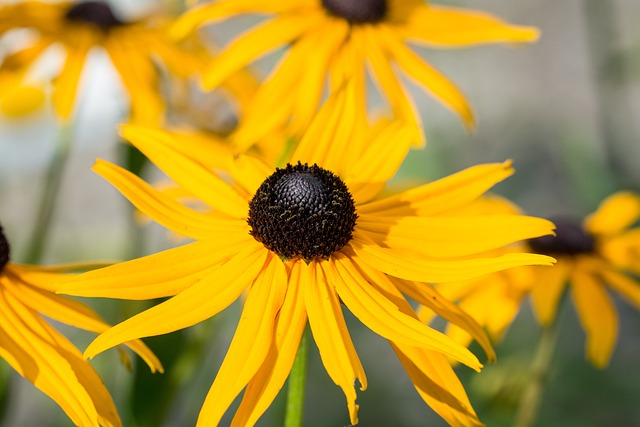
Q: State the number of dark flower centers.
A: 5